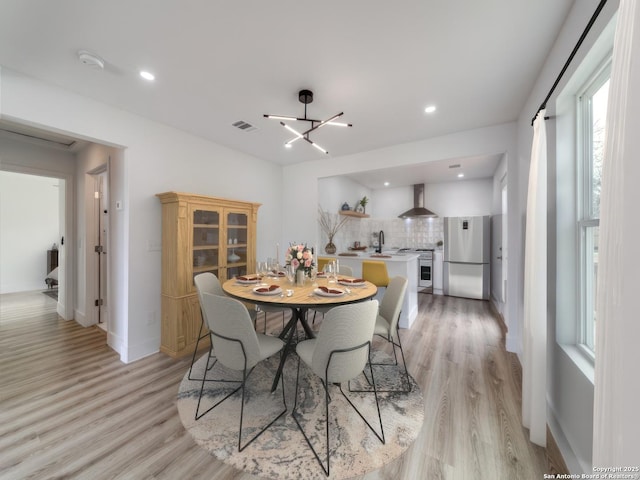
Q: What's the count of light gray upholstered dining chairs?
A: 6